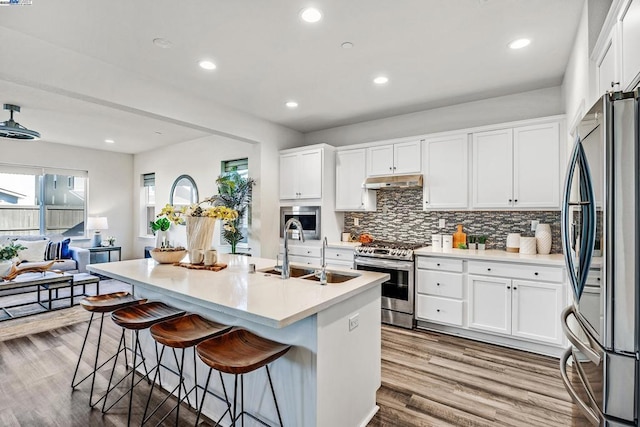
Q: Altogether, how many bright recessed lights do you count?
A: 6